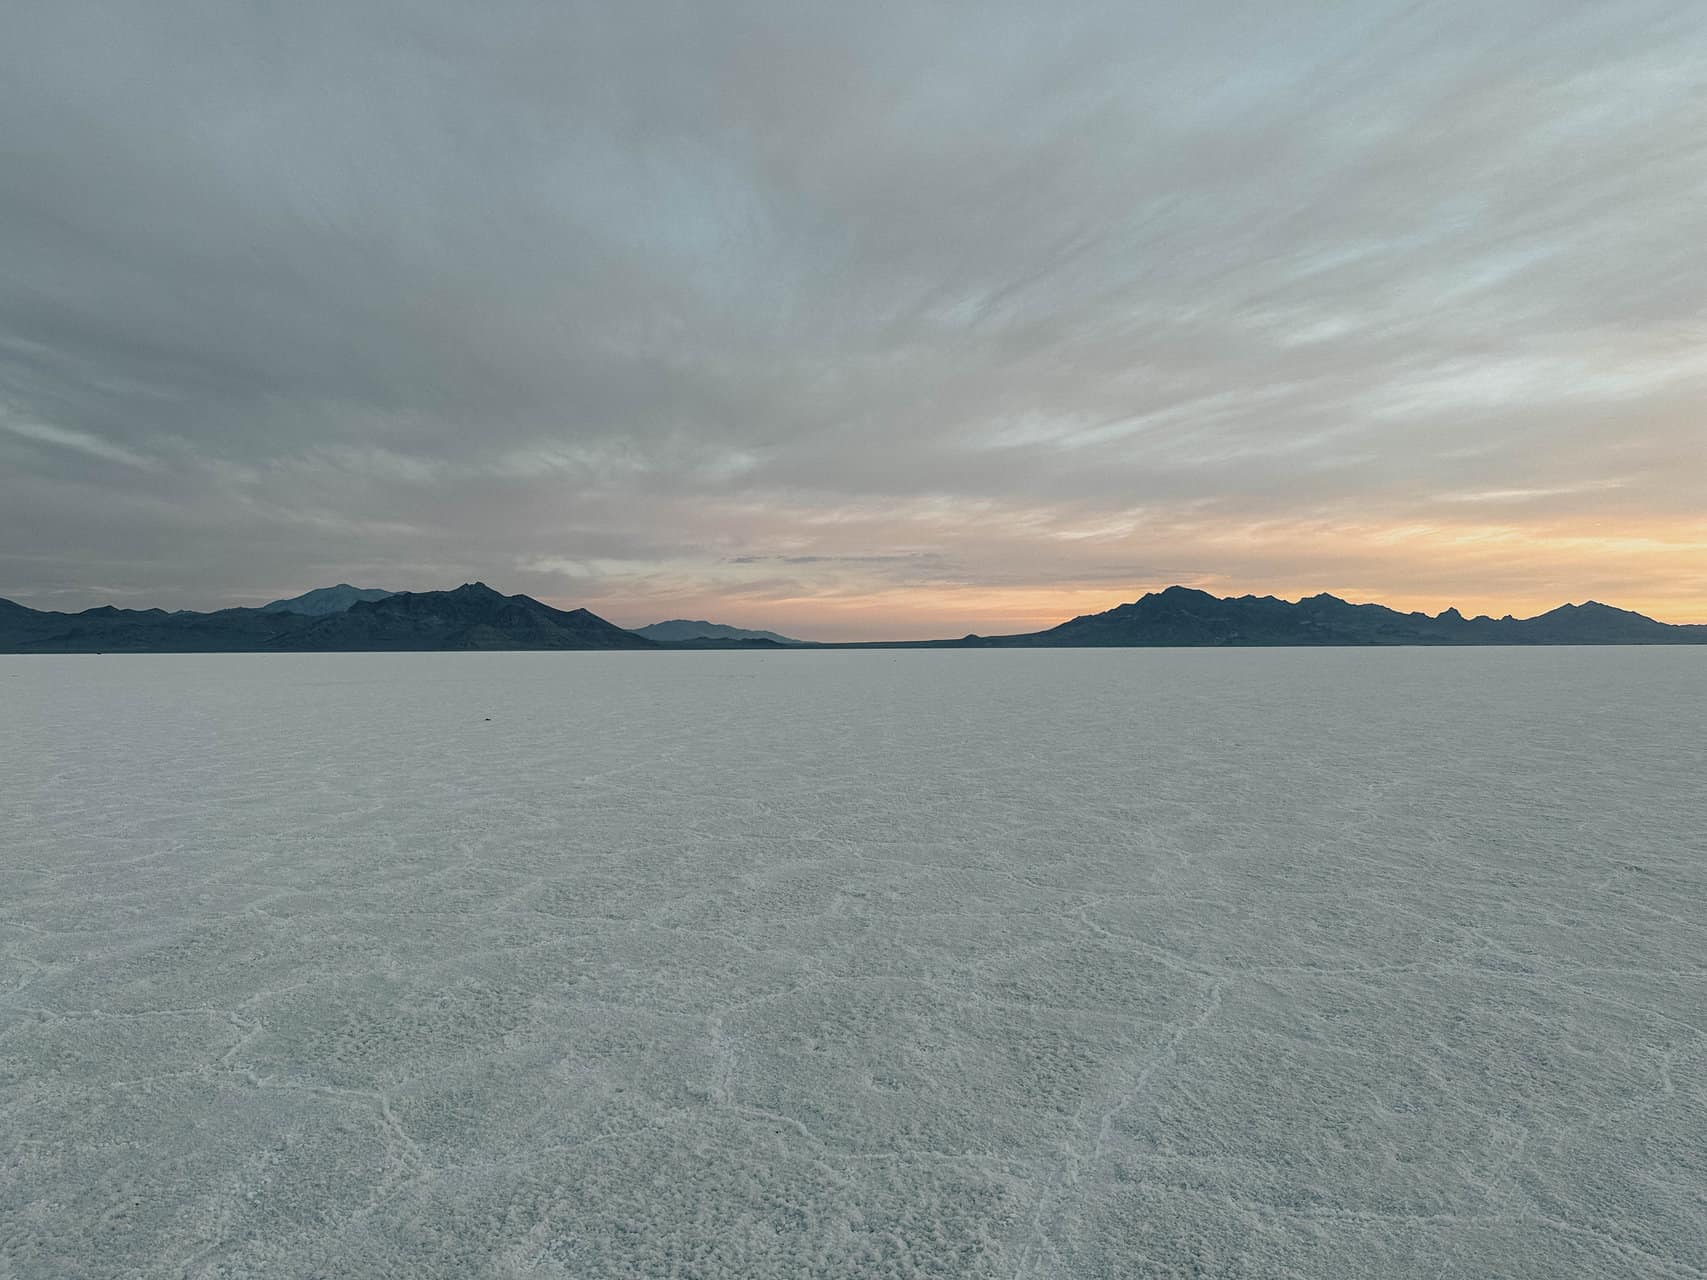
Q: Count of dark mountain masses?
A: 2